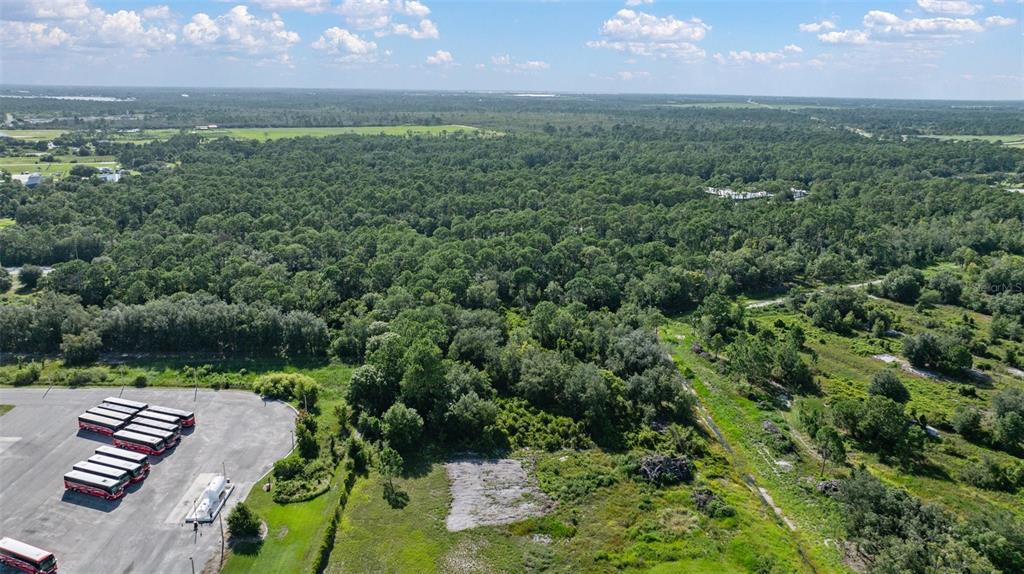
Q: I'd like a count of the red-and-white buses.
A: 14